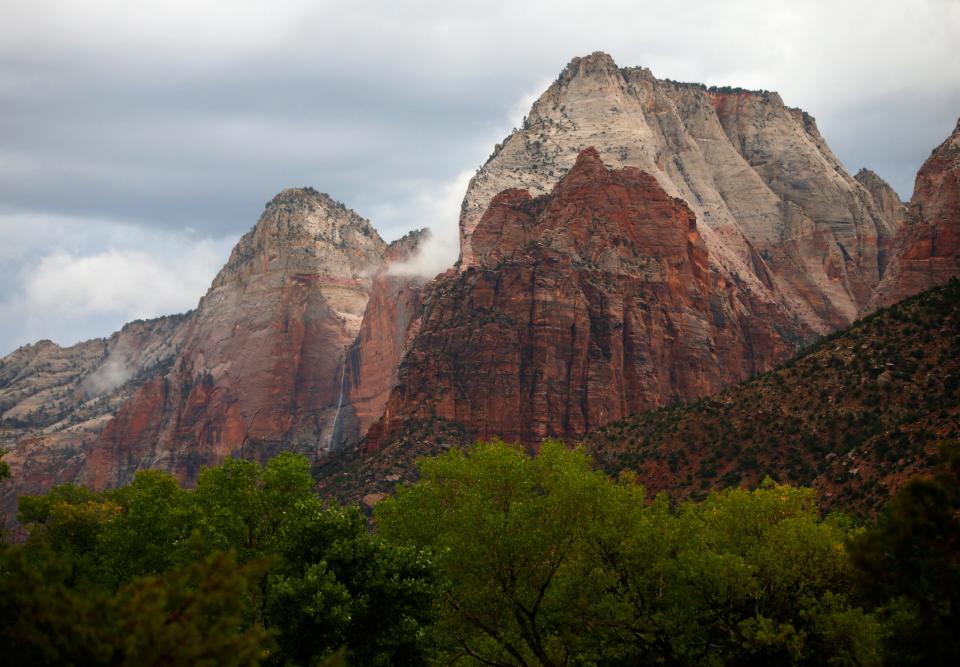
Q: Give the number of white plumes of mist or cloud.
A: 2